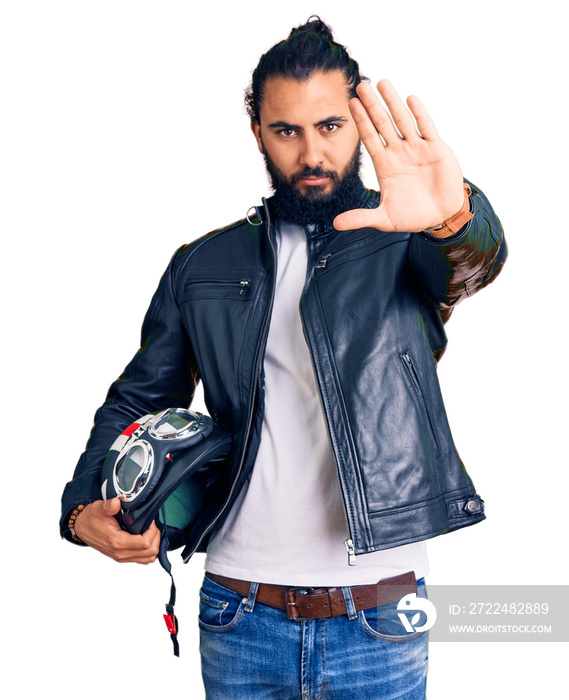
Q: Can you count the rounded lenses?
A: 2